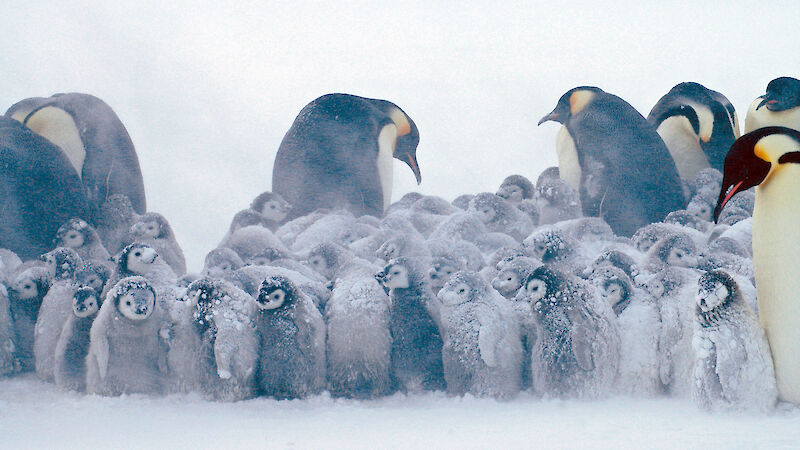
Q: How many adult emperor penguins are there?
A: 7